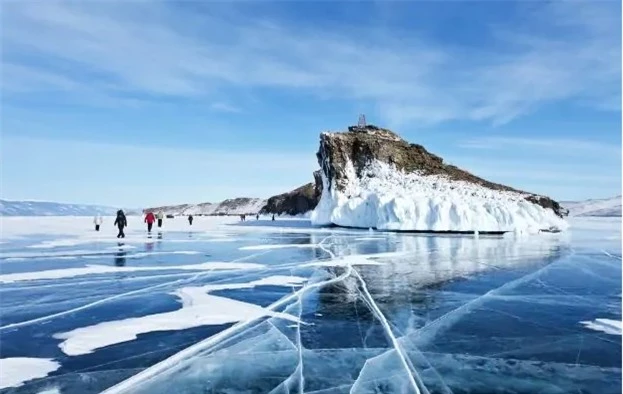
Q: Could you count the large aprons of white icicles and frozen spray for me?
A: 1